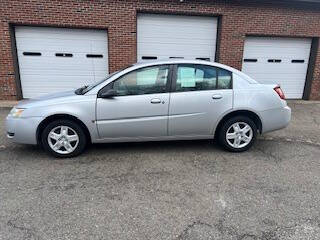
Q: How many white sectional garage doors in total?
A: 3